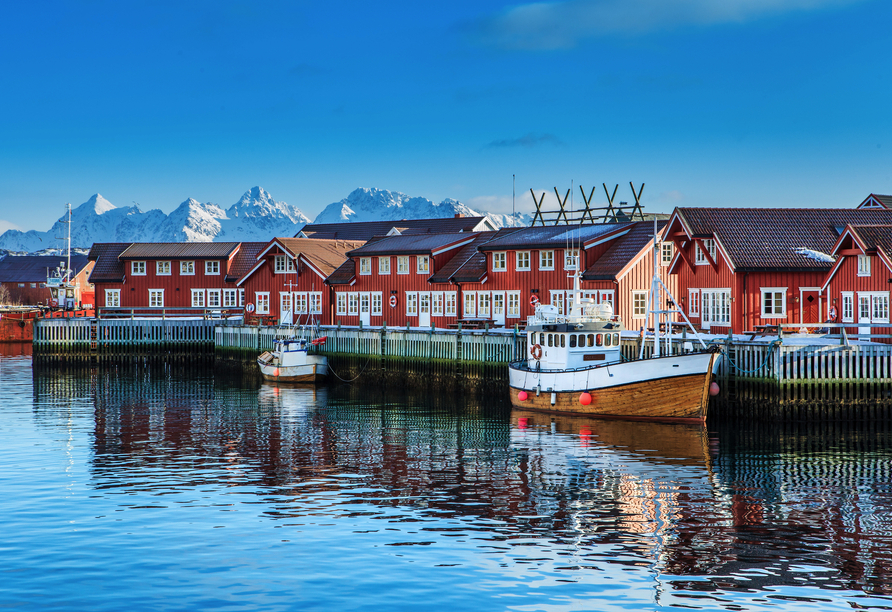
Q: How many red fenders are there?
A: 4